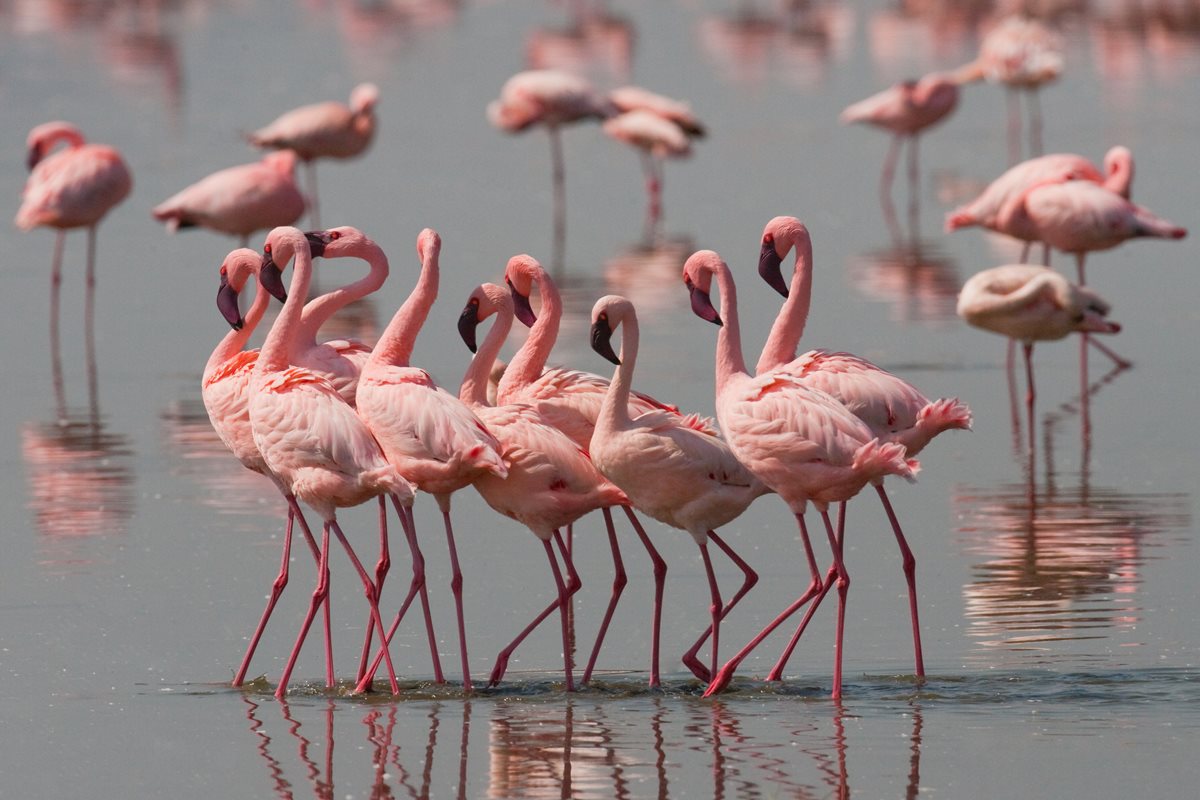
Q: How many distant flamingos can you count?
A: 11